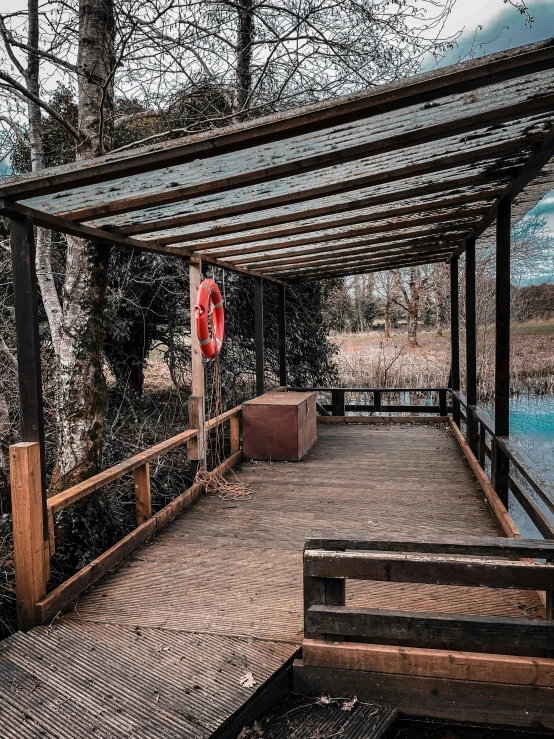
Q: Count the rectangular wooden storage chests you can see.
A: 1